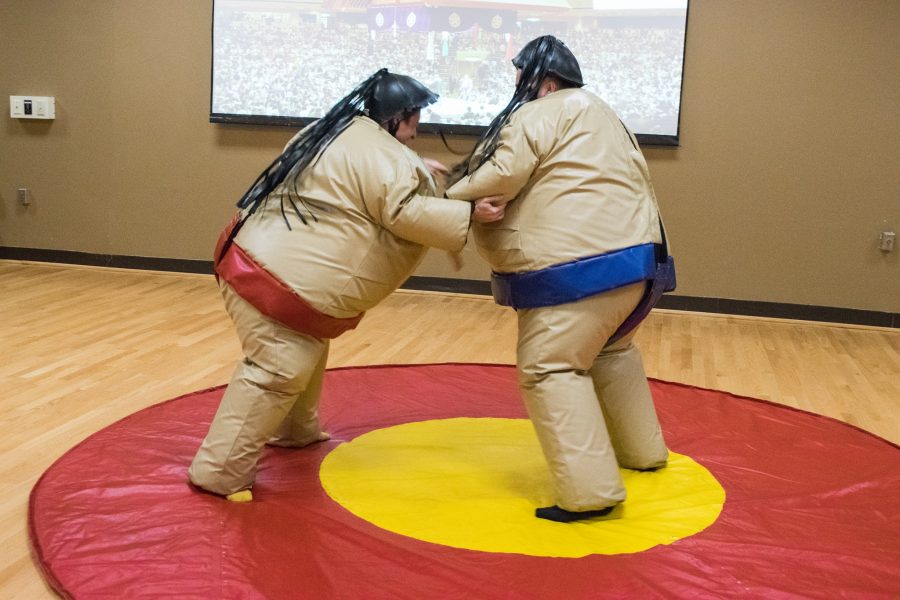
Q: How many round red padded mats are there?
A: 1